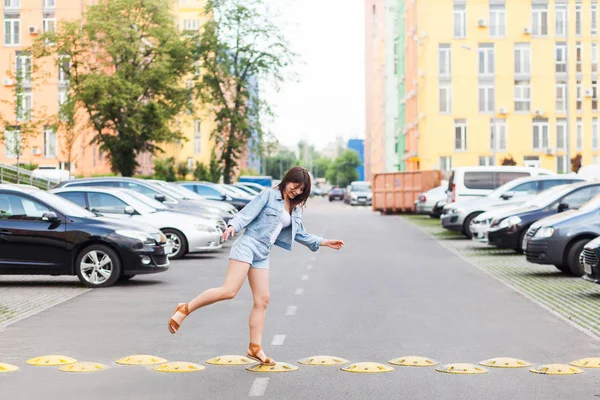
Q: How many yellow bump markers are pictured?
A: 14